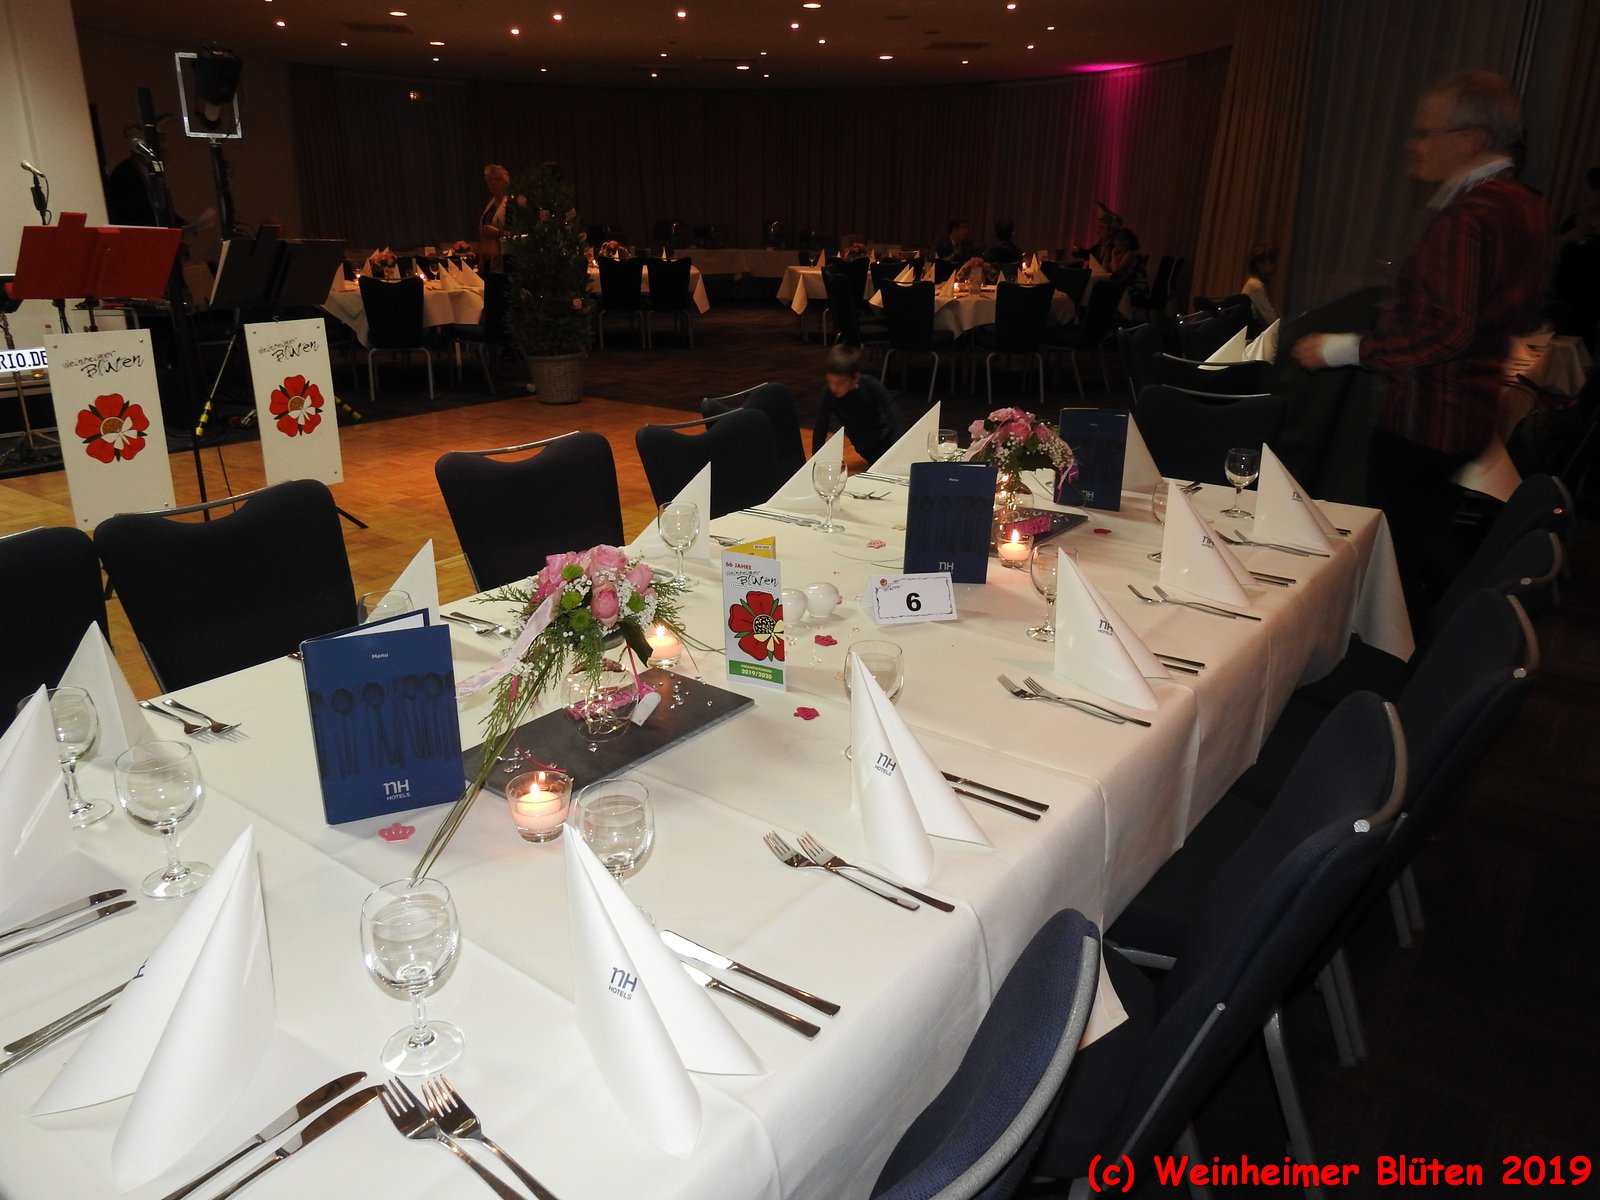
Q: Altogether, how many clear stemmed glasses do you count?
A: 12